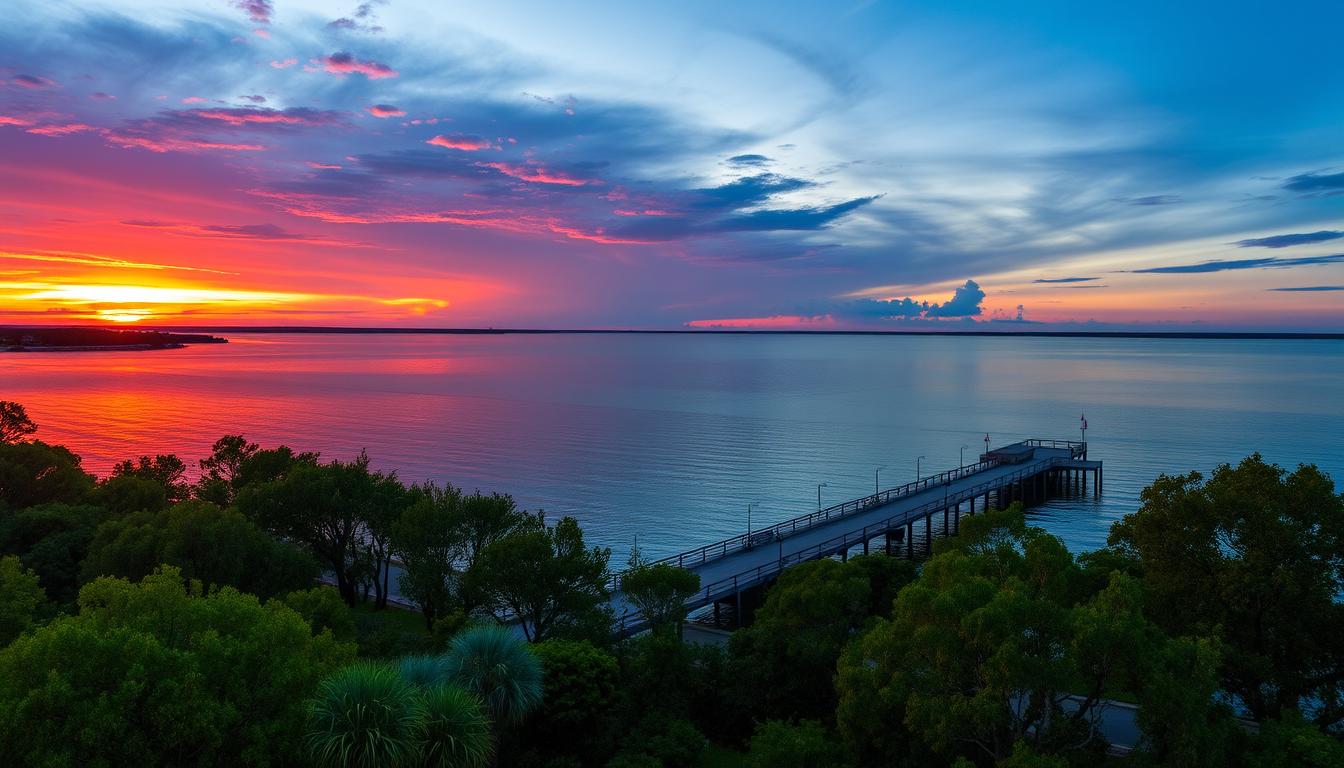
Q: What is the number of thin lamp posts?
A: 6